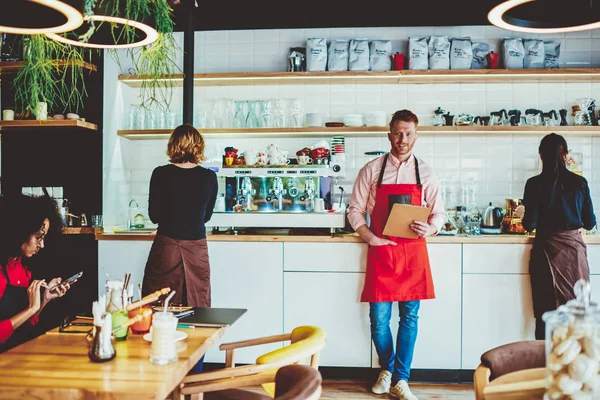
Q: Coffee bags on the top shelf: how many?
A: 11